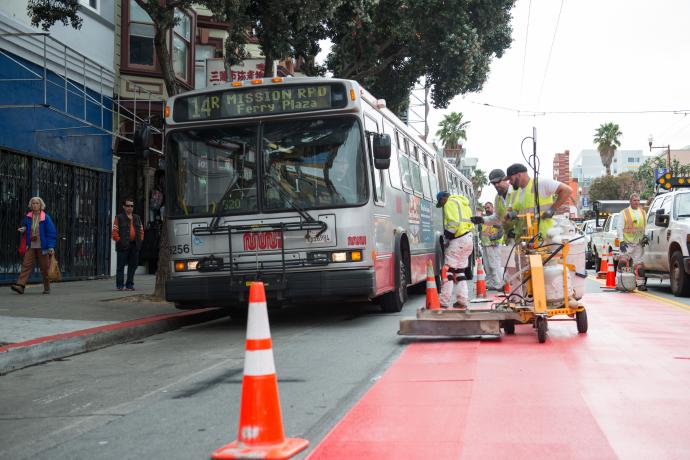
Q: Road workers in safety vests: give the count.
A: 5